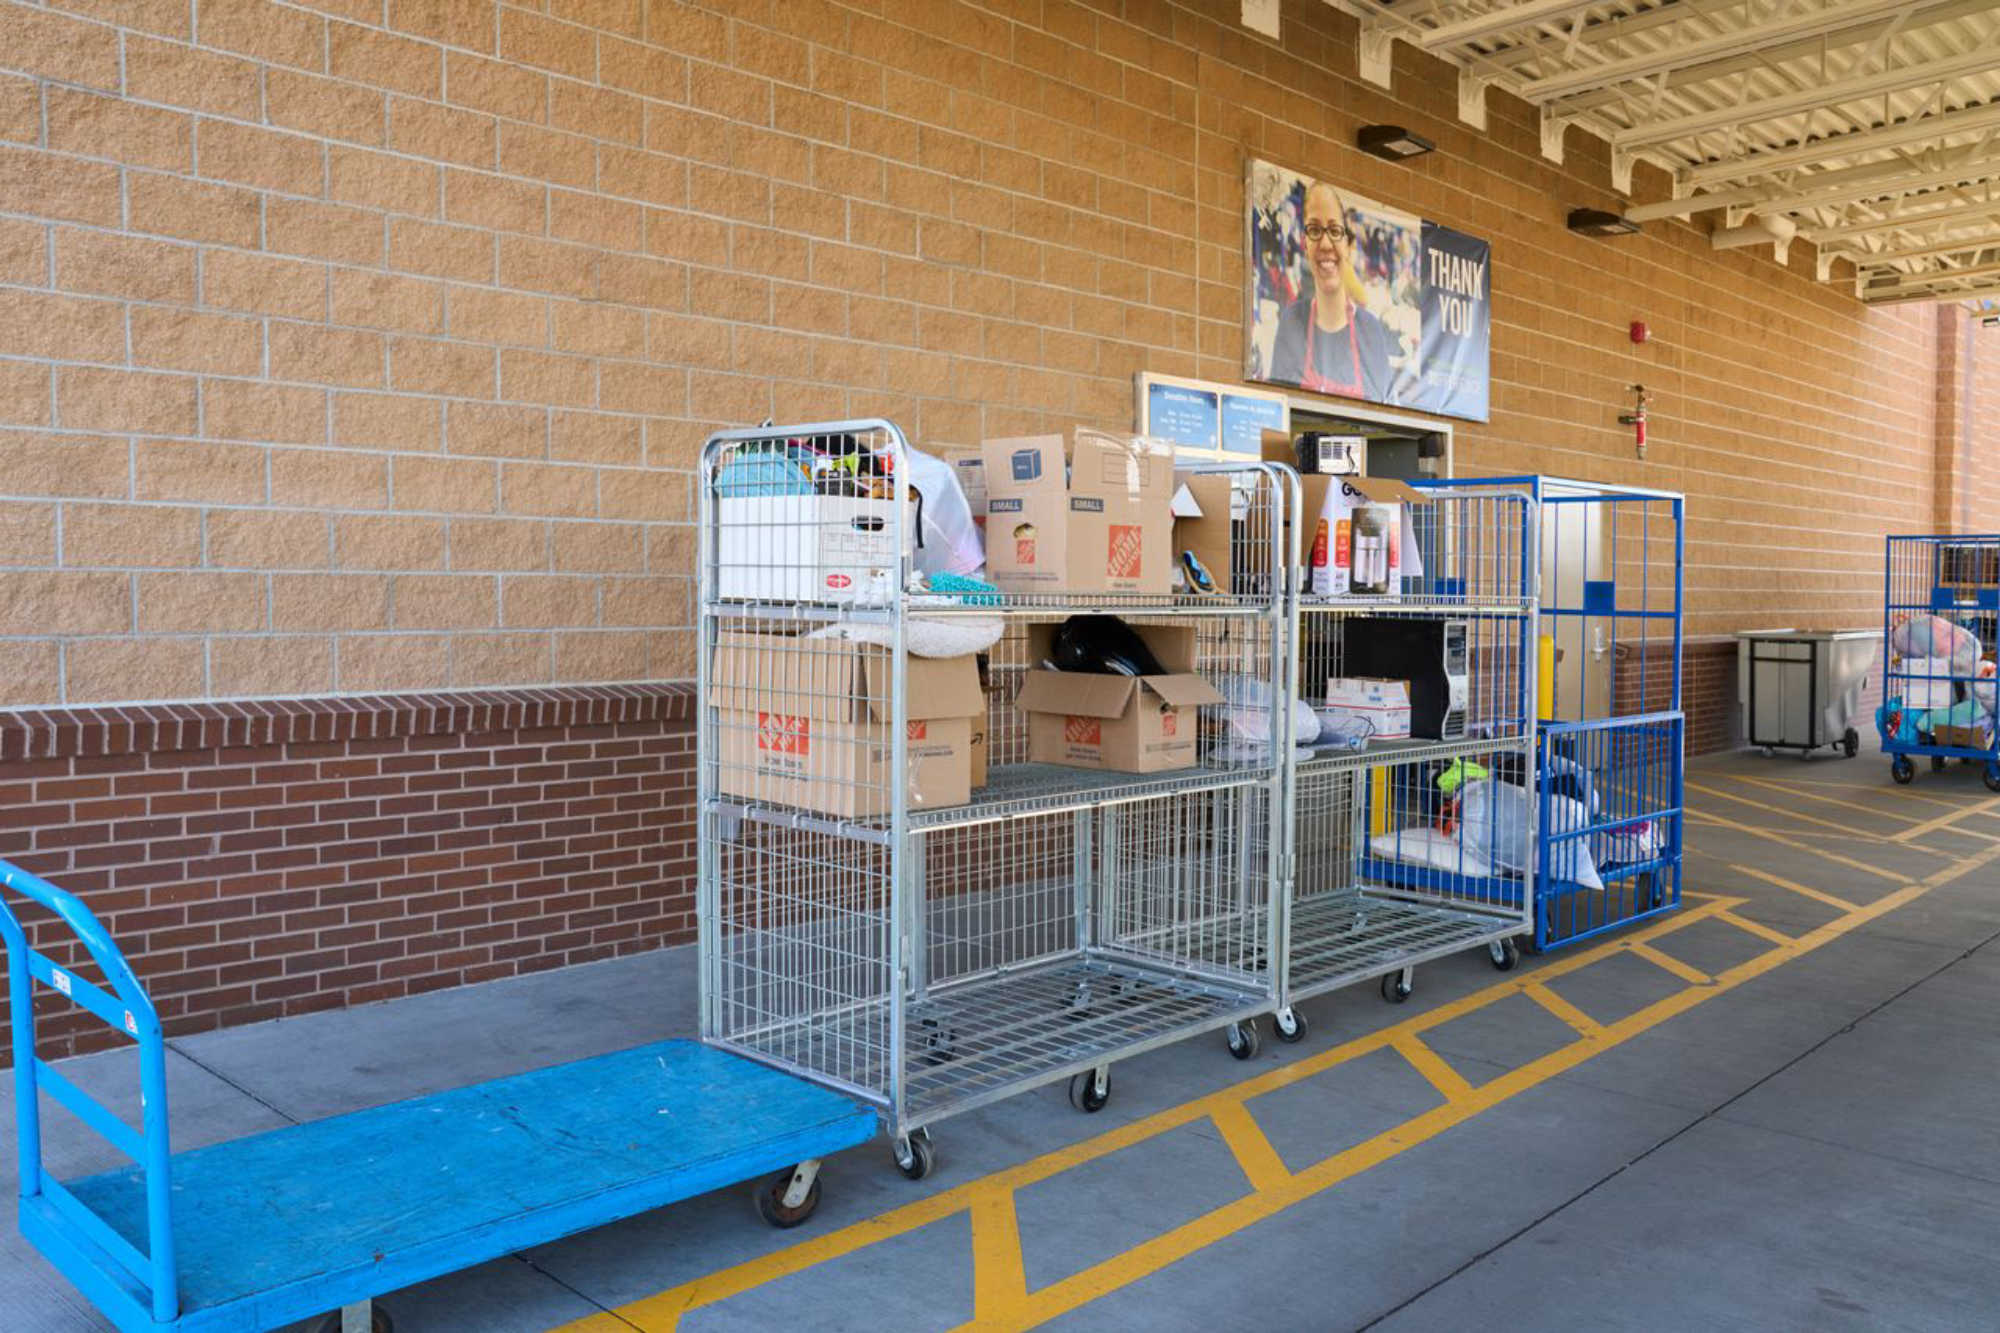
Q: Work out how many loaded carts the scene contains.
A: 4